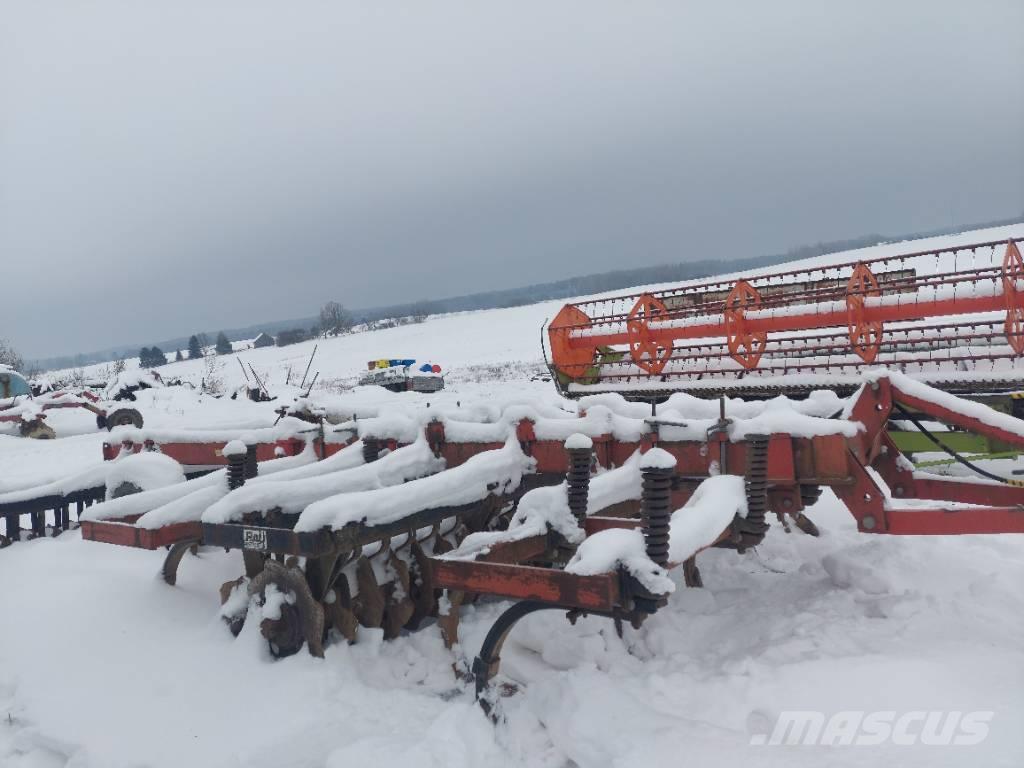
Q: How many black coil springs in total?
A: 6